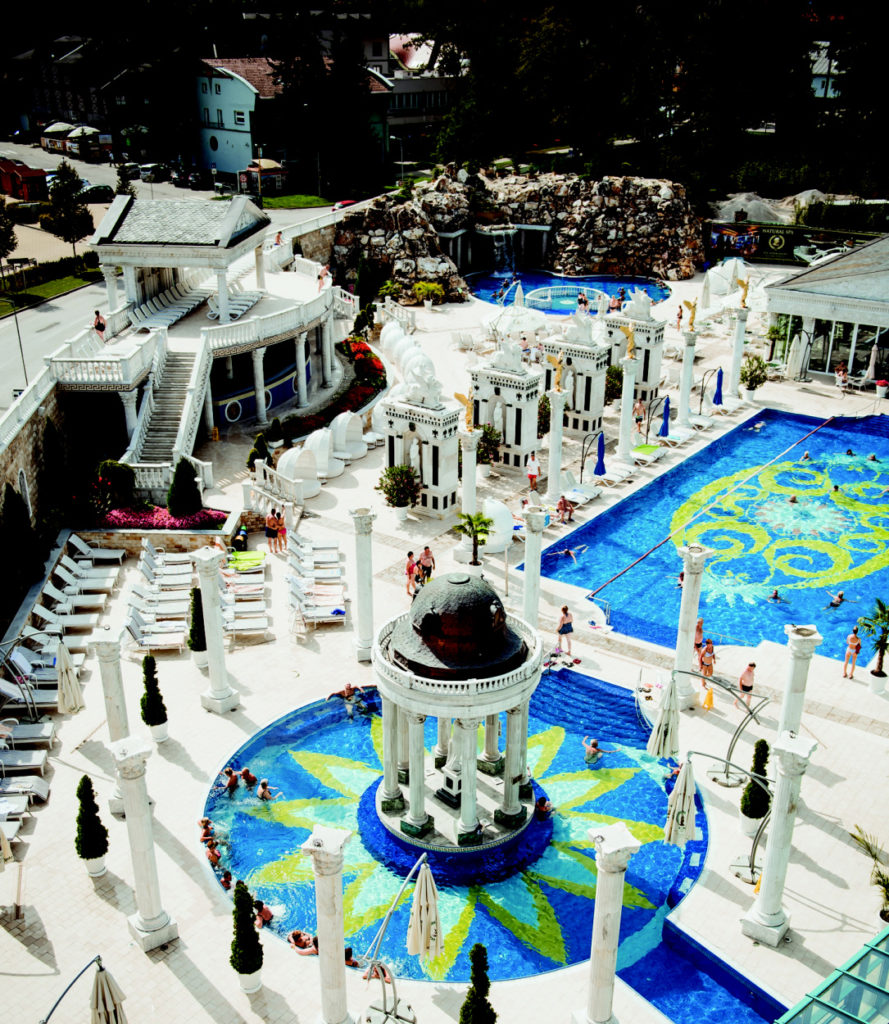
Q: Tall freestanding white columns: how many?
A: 15